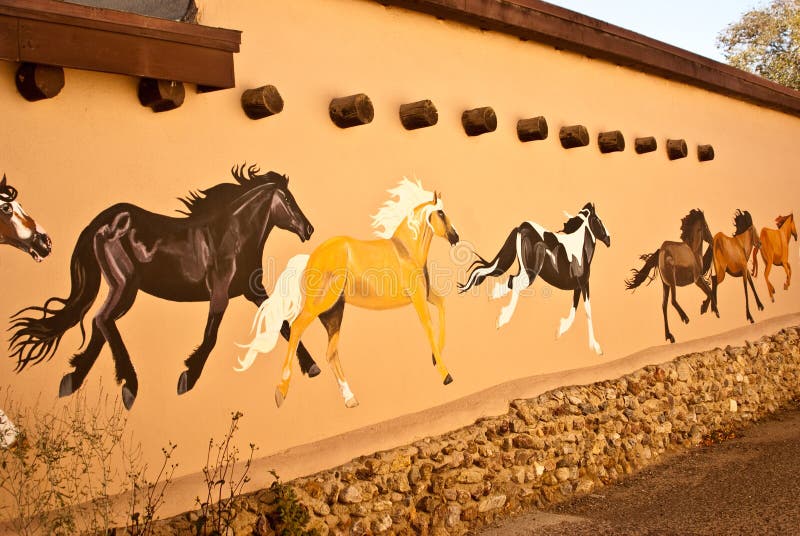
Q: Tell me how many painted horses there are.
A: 7